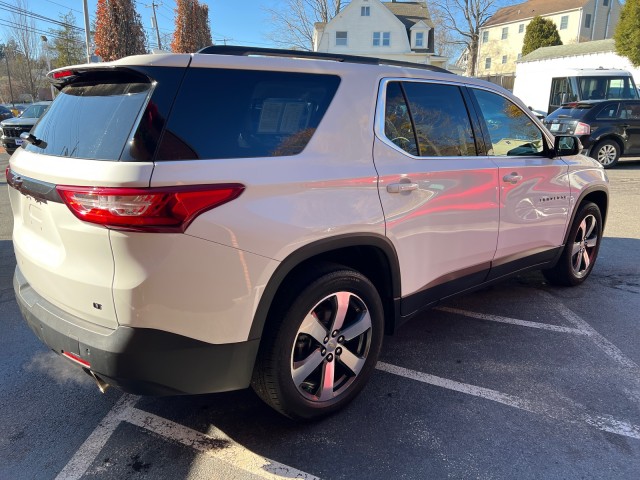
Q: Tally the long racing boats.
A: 0